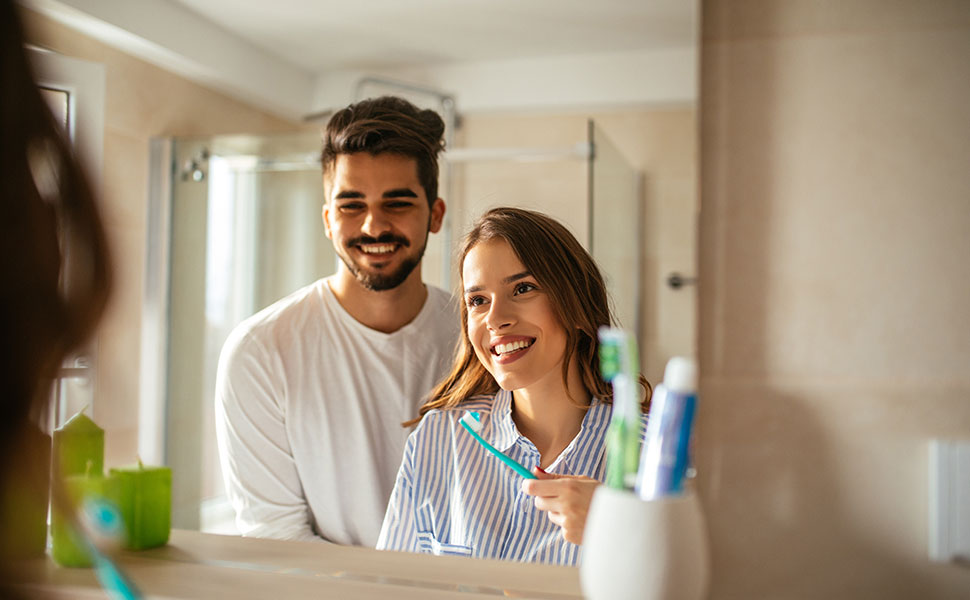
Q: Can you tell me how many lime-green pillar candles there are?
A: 3